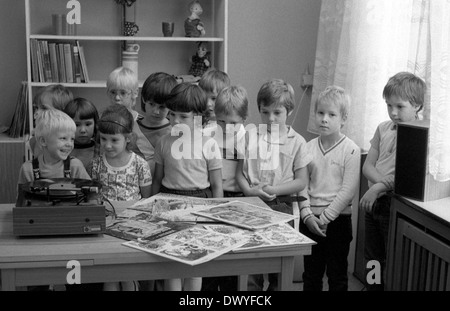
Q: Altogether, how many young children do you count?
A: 12